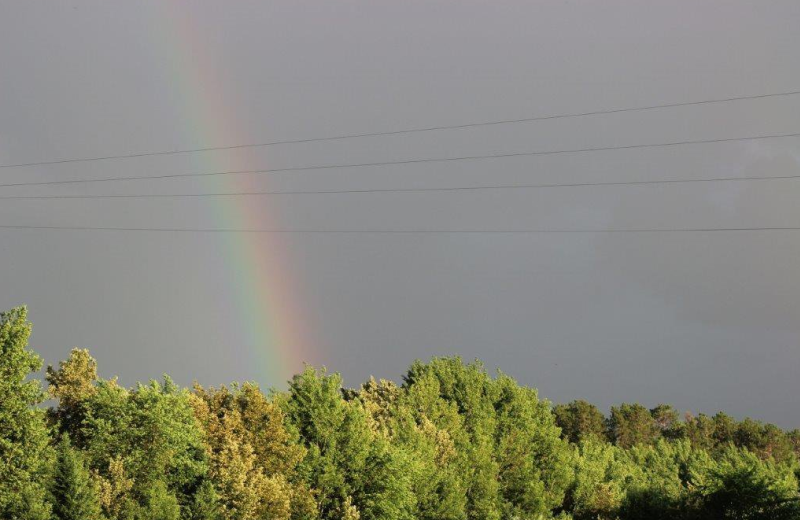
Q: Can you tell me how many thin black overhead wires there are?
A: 4